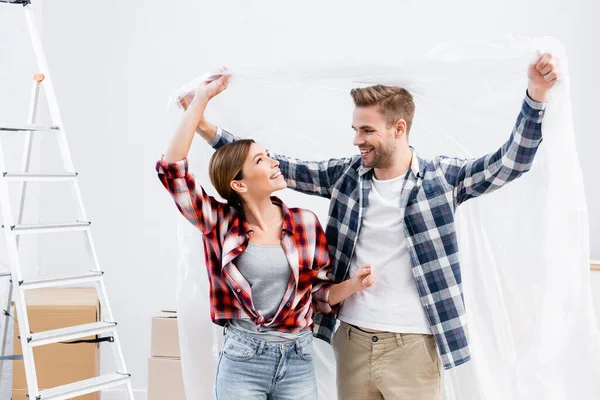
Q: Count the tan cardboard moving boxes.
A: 3